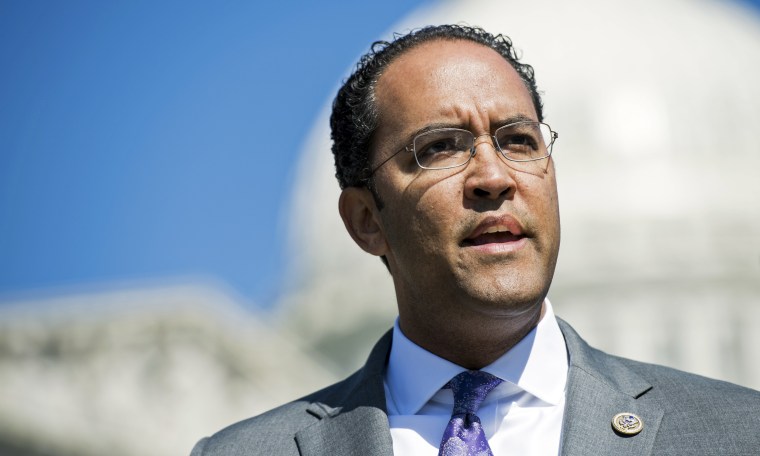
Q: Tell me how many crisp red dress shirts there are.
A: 0